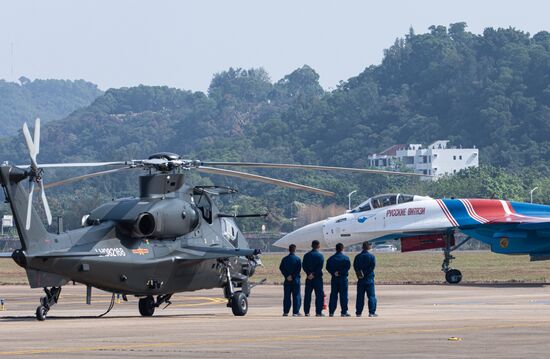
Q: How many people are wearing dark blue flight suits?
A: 4